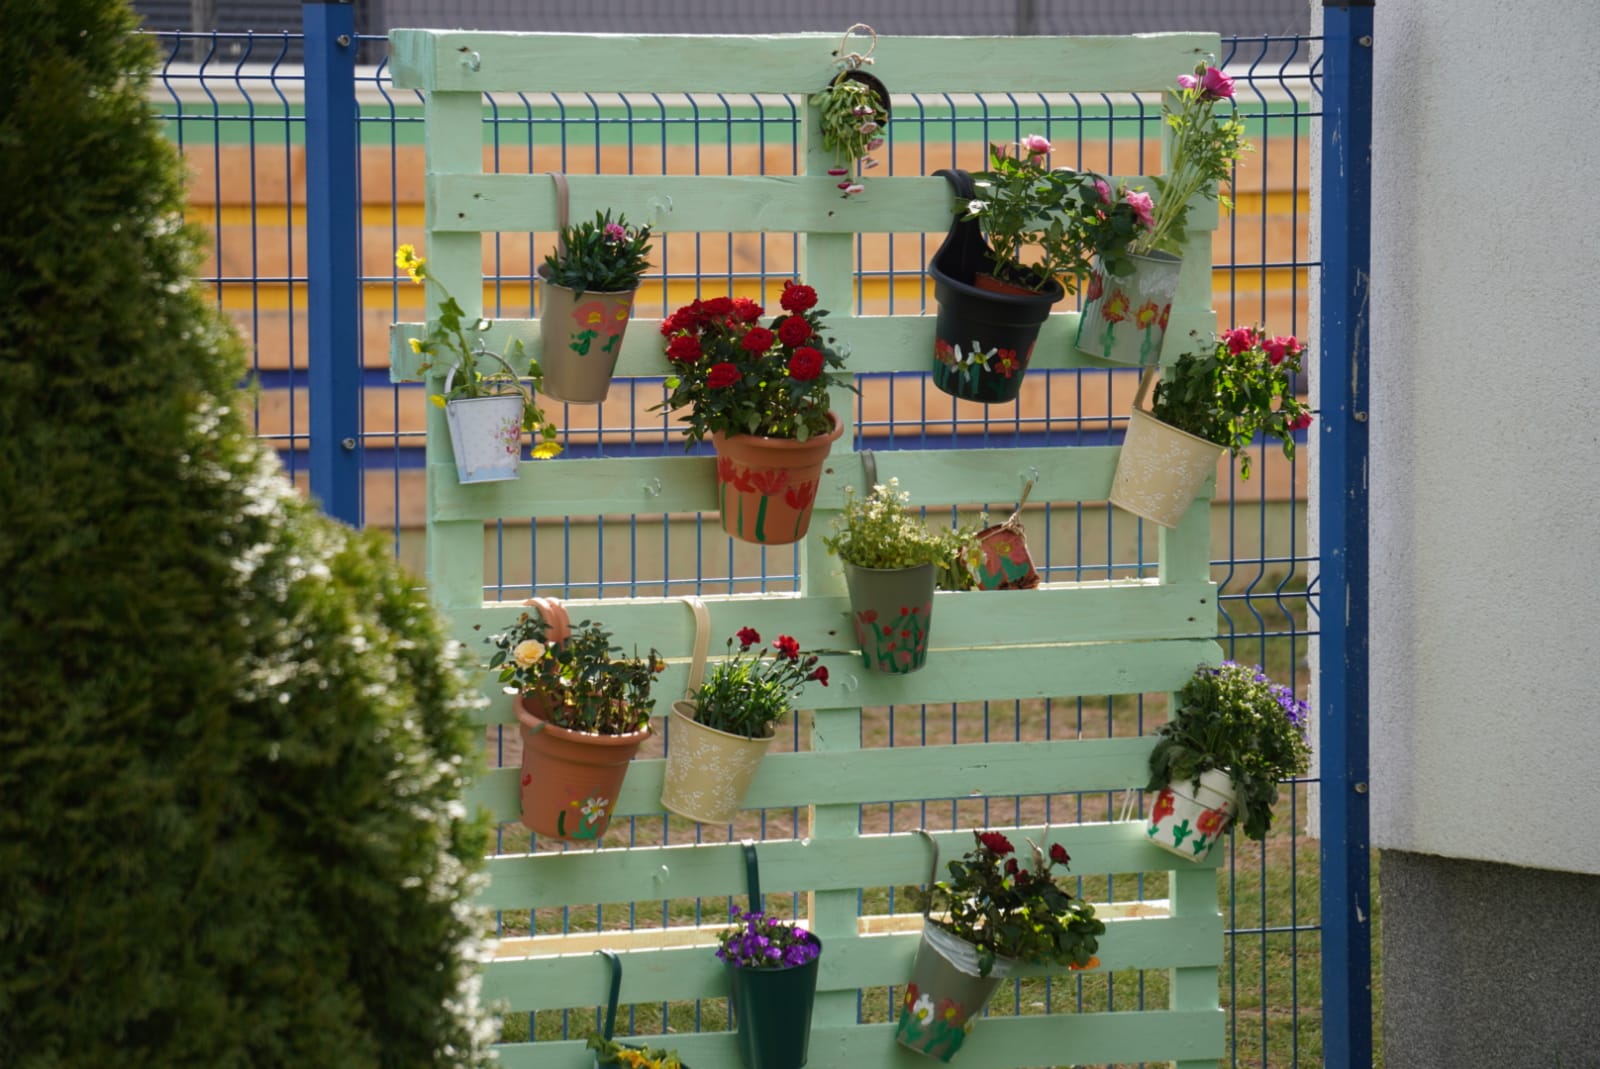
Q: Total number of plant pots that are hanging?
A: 15